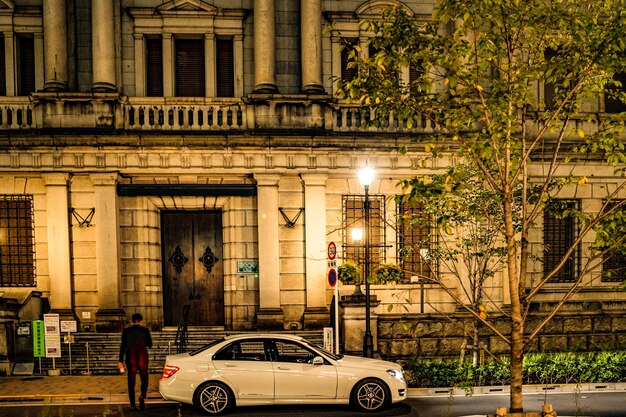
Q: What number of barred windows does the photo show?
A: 5